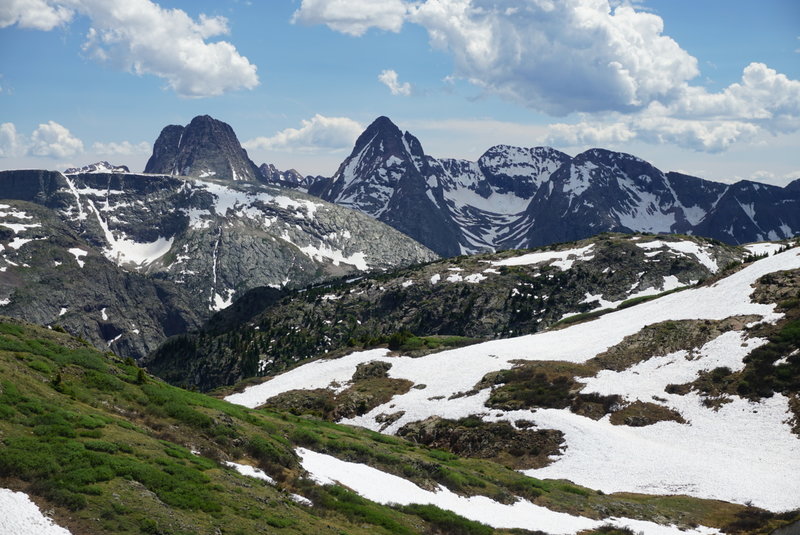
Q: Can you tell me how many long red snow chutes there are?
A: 0